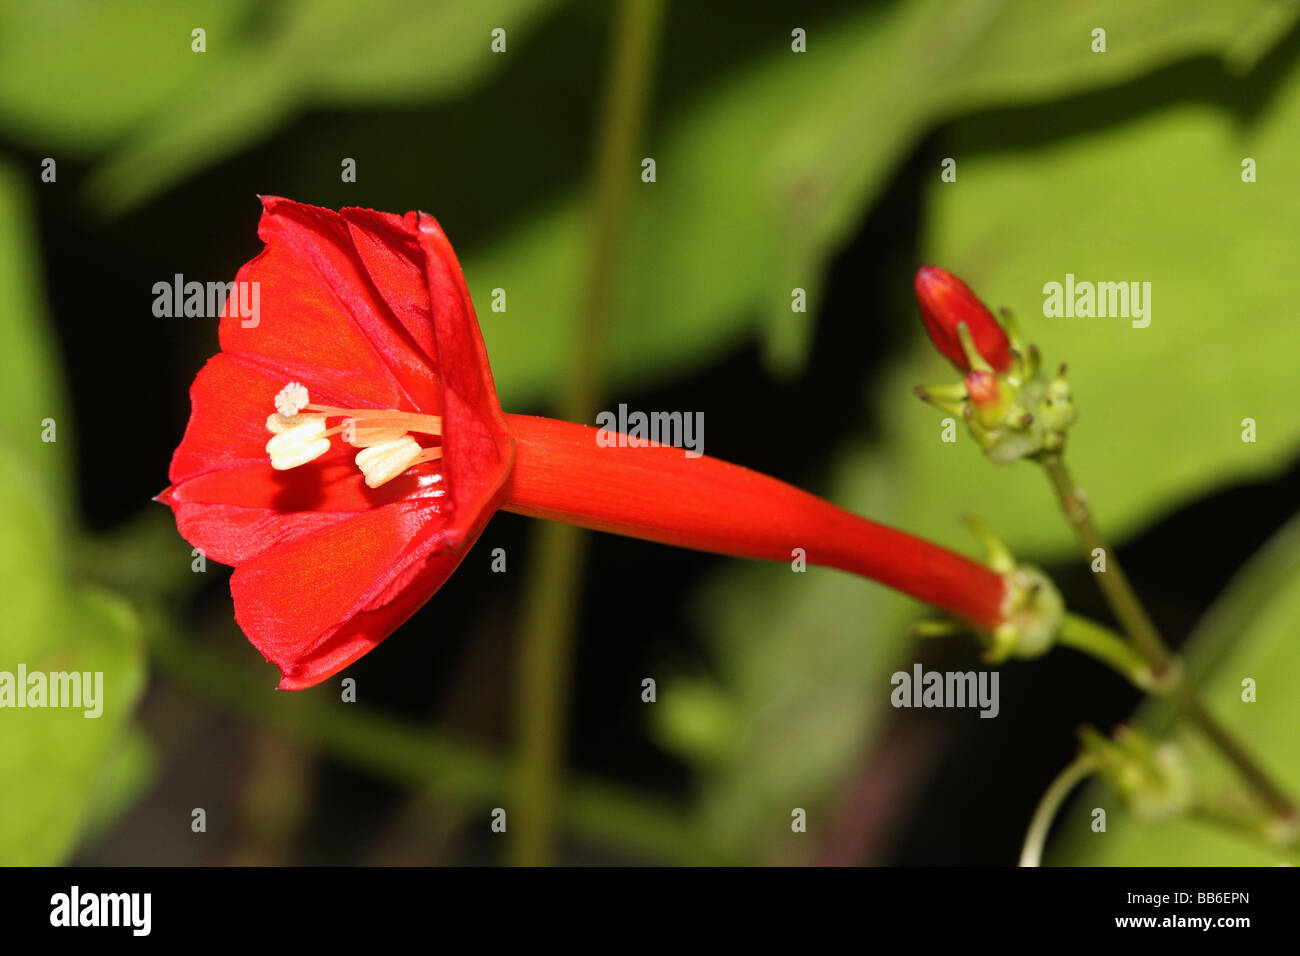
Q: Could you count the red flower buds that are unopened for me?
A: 2